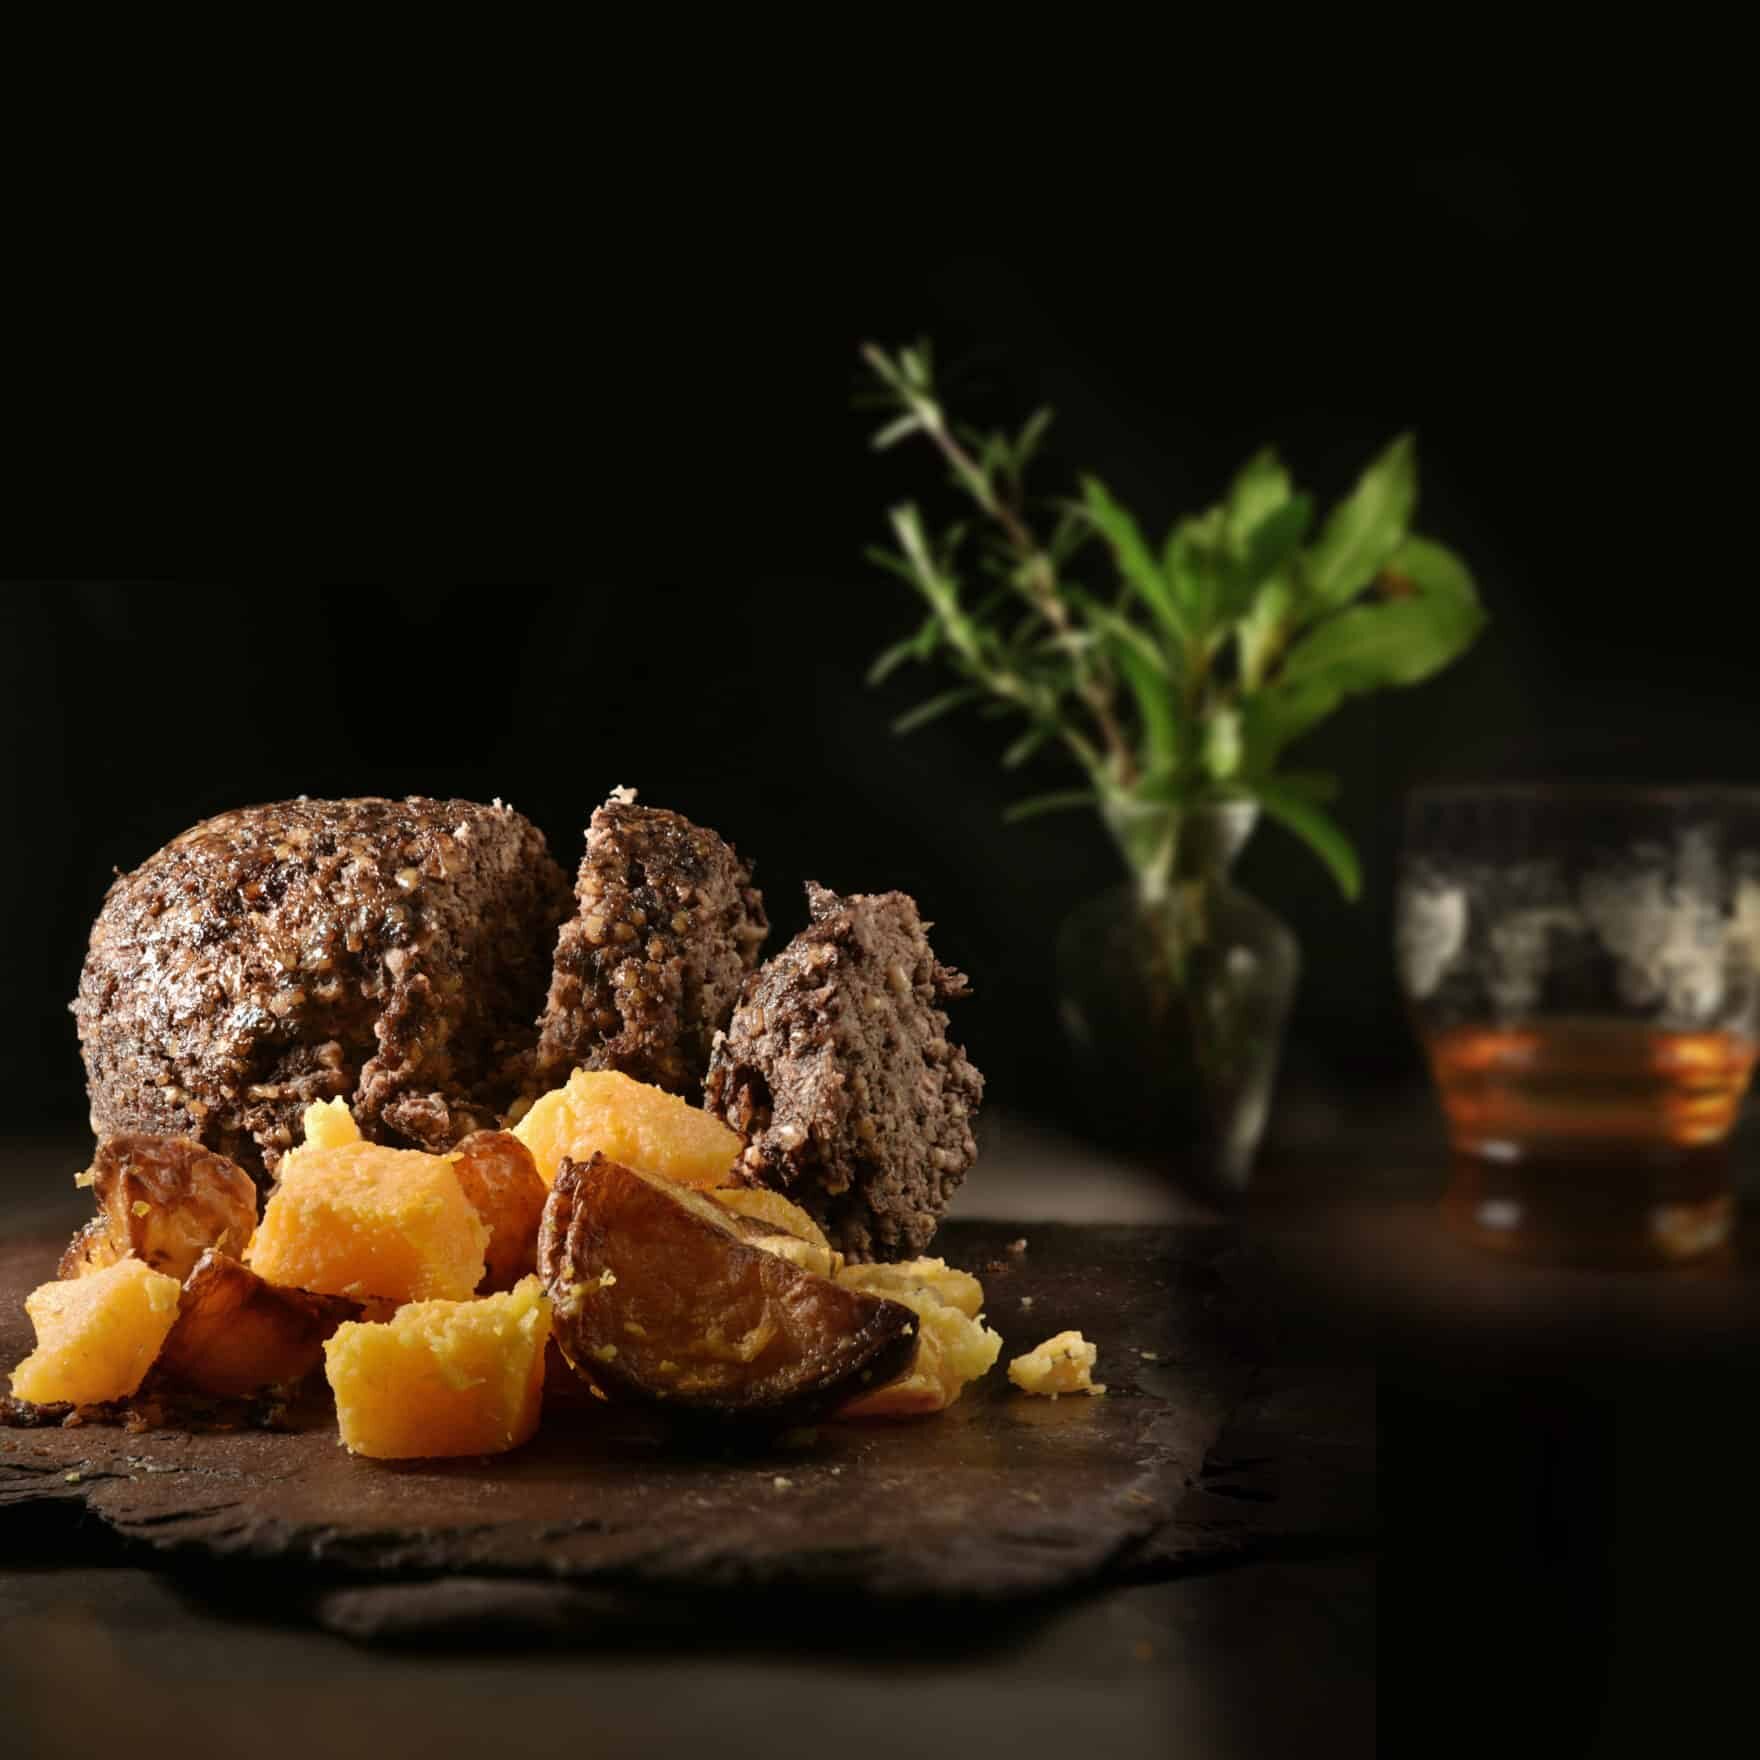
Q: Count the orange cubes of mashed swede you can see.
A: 4